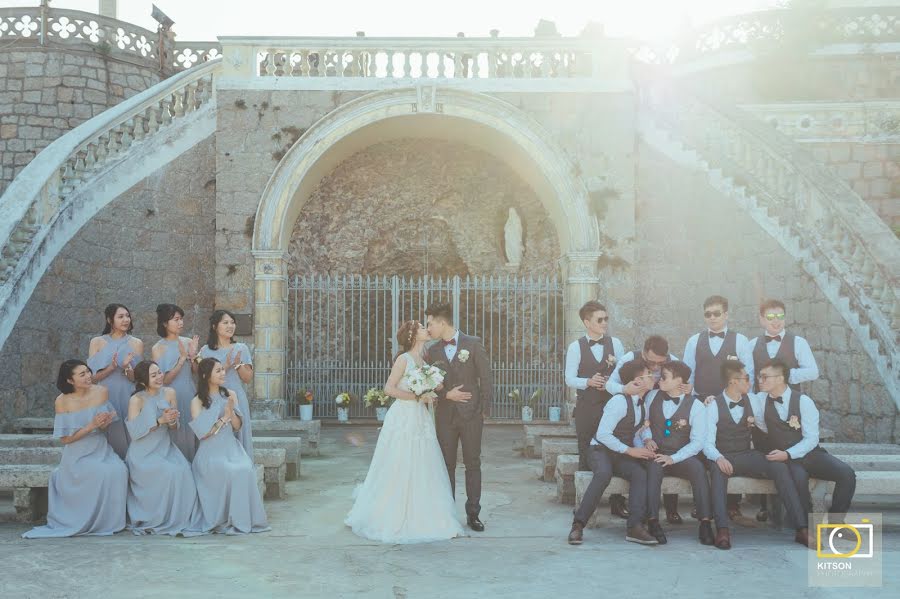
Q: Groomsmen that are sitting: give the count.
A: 4